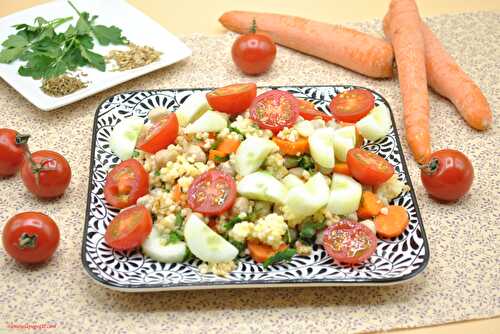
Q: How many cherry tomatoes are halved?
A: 9